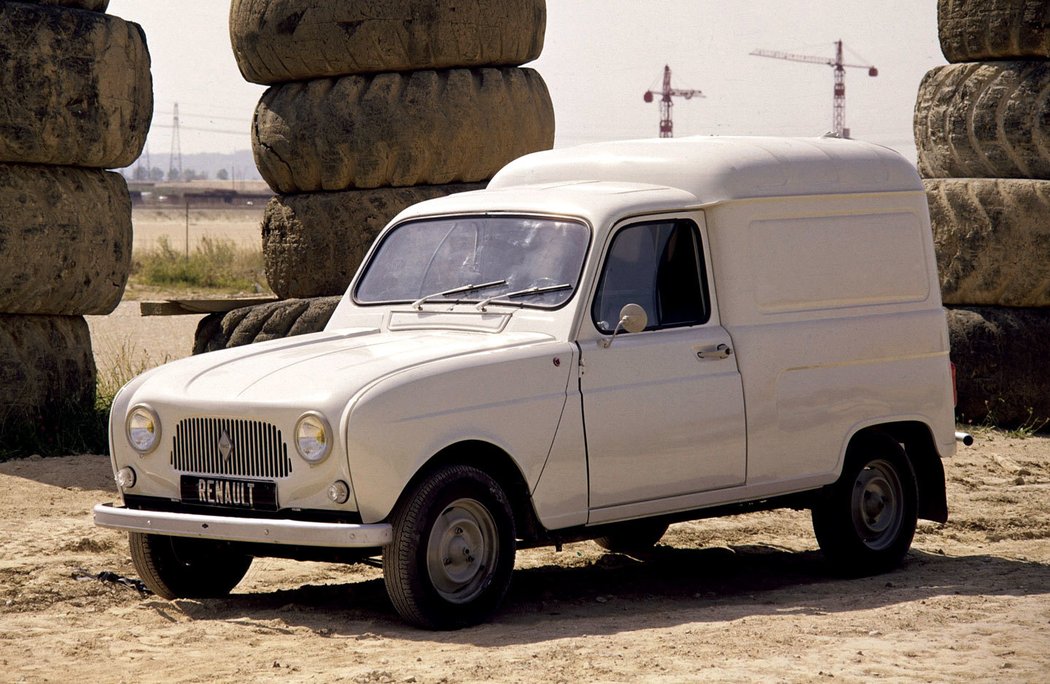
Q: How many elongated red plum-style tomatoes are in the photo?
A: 0